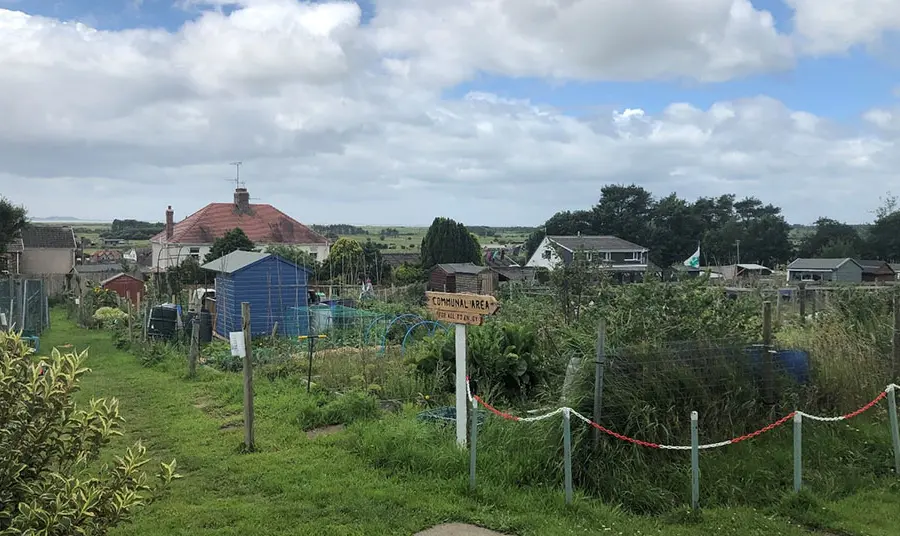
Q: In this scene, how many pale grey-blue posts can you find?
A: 5